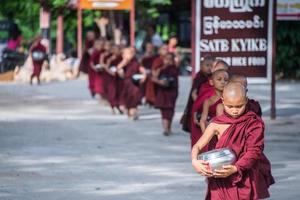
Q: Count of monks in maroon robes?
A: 14